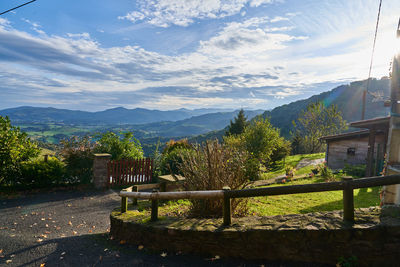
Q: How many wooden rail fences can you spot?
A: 1